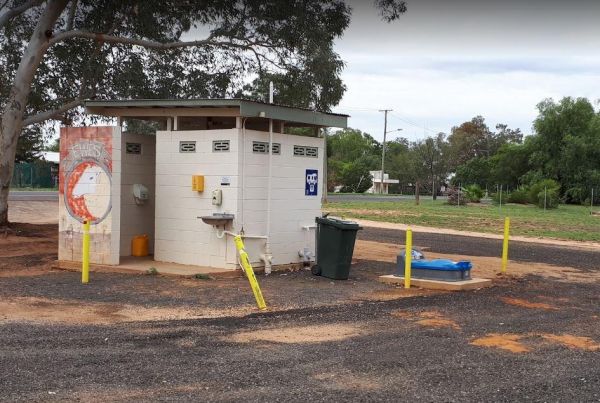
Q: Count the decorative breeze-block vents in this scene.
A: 7